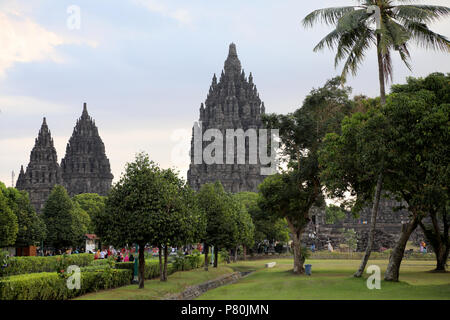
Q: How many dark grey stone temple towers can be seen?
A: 3